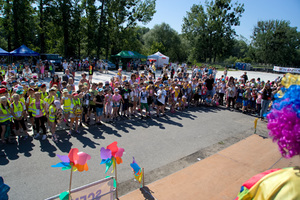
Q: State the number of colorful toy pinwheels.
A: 3